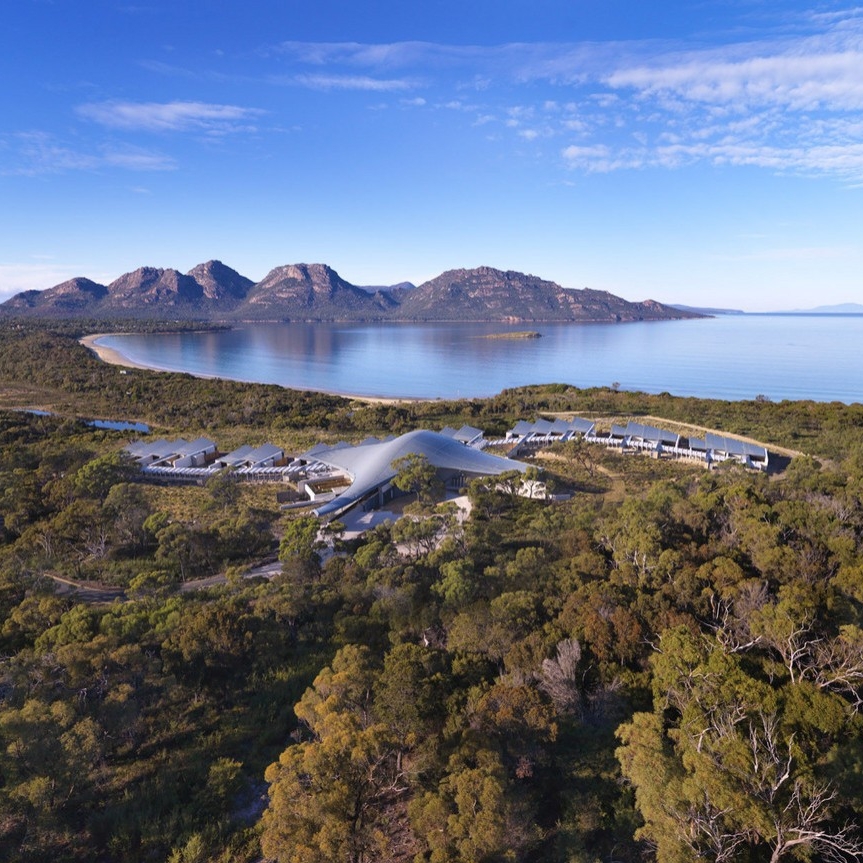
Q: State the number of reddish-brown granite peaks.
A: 5